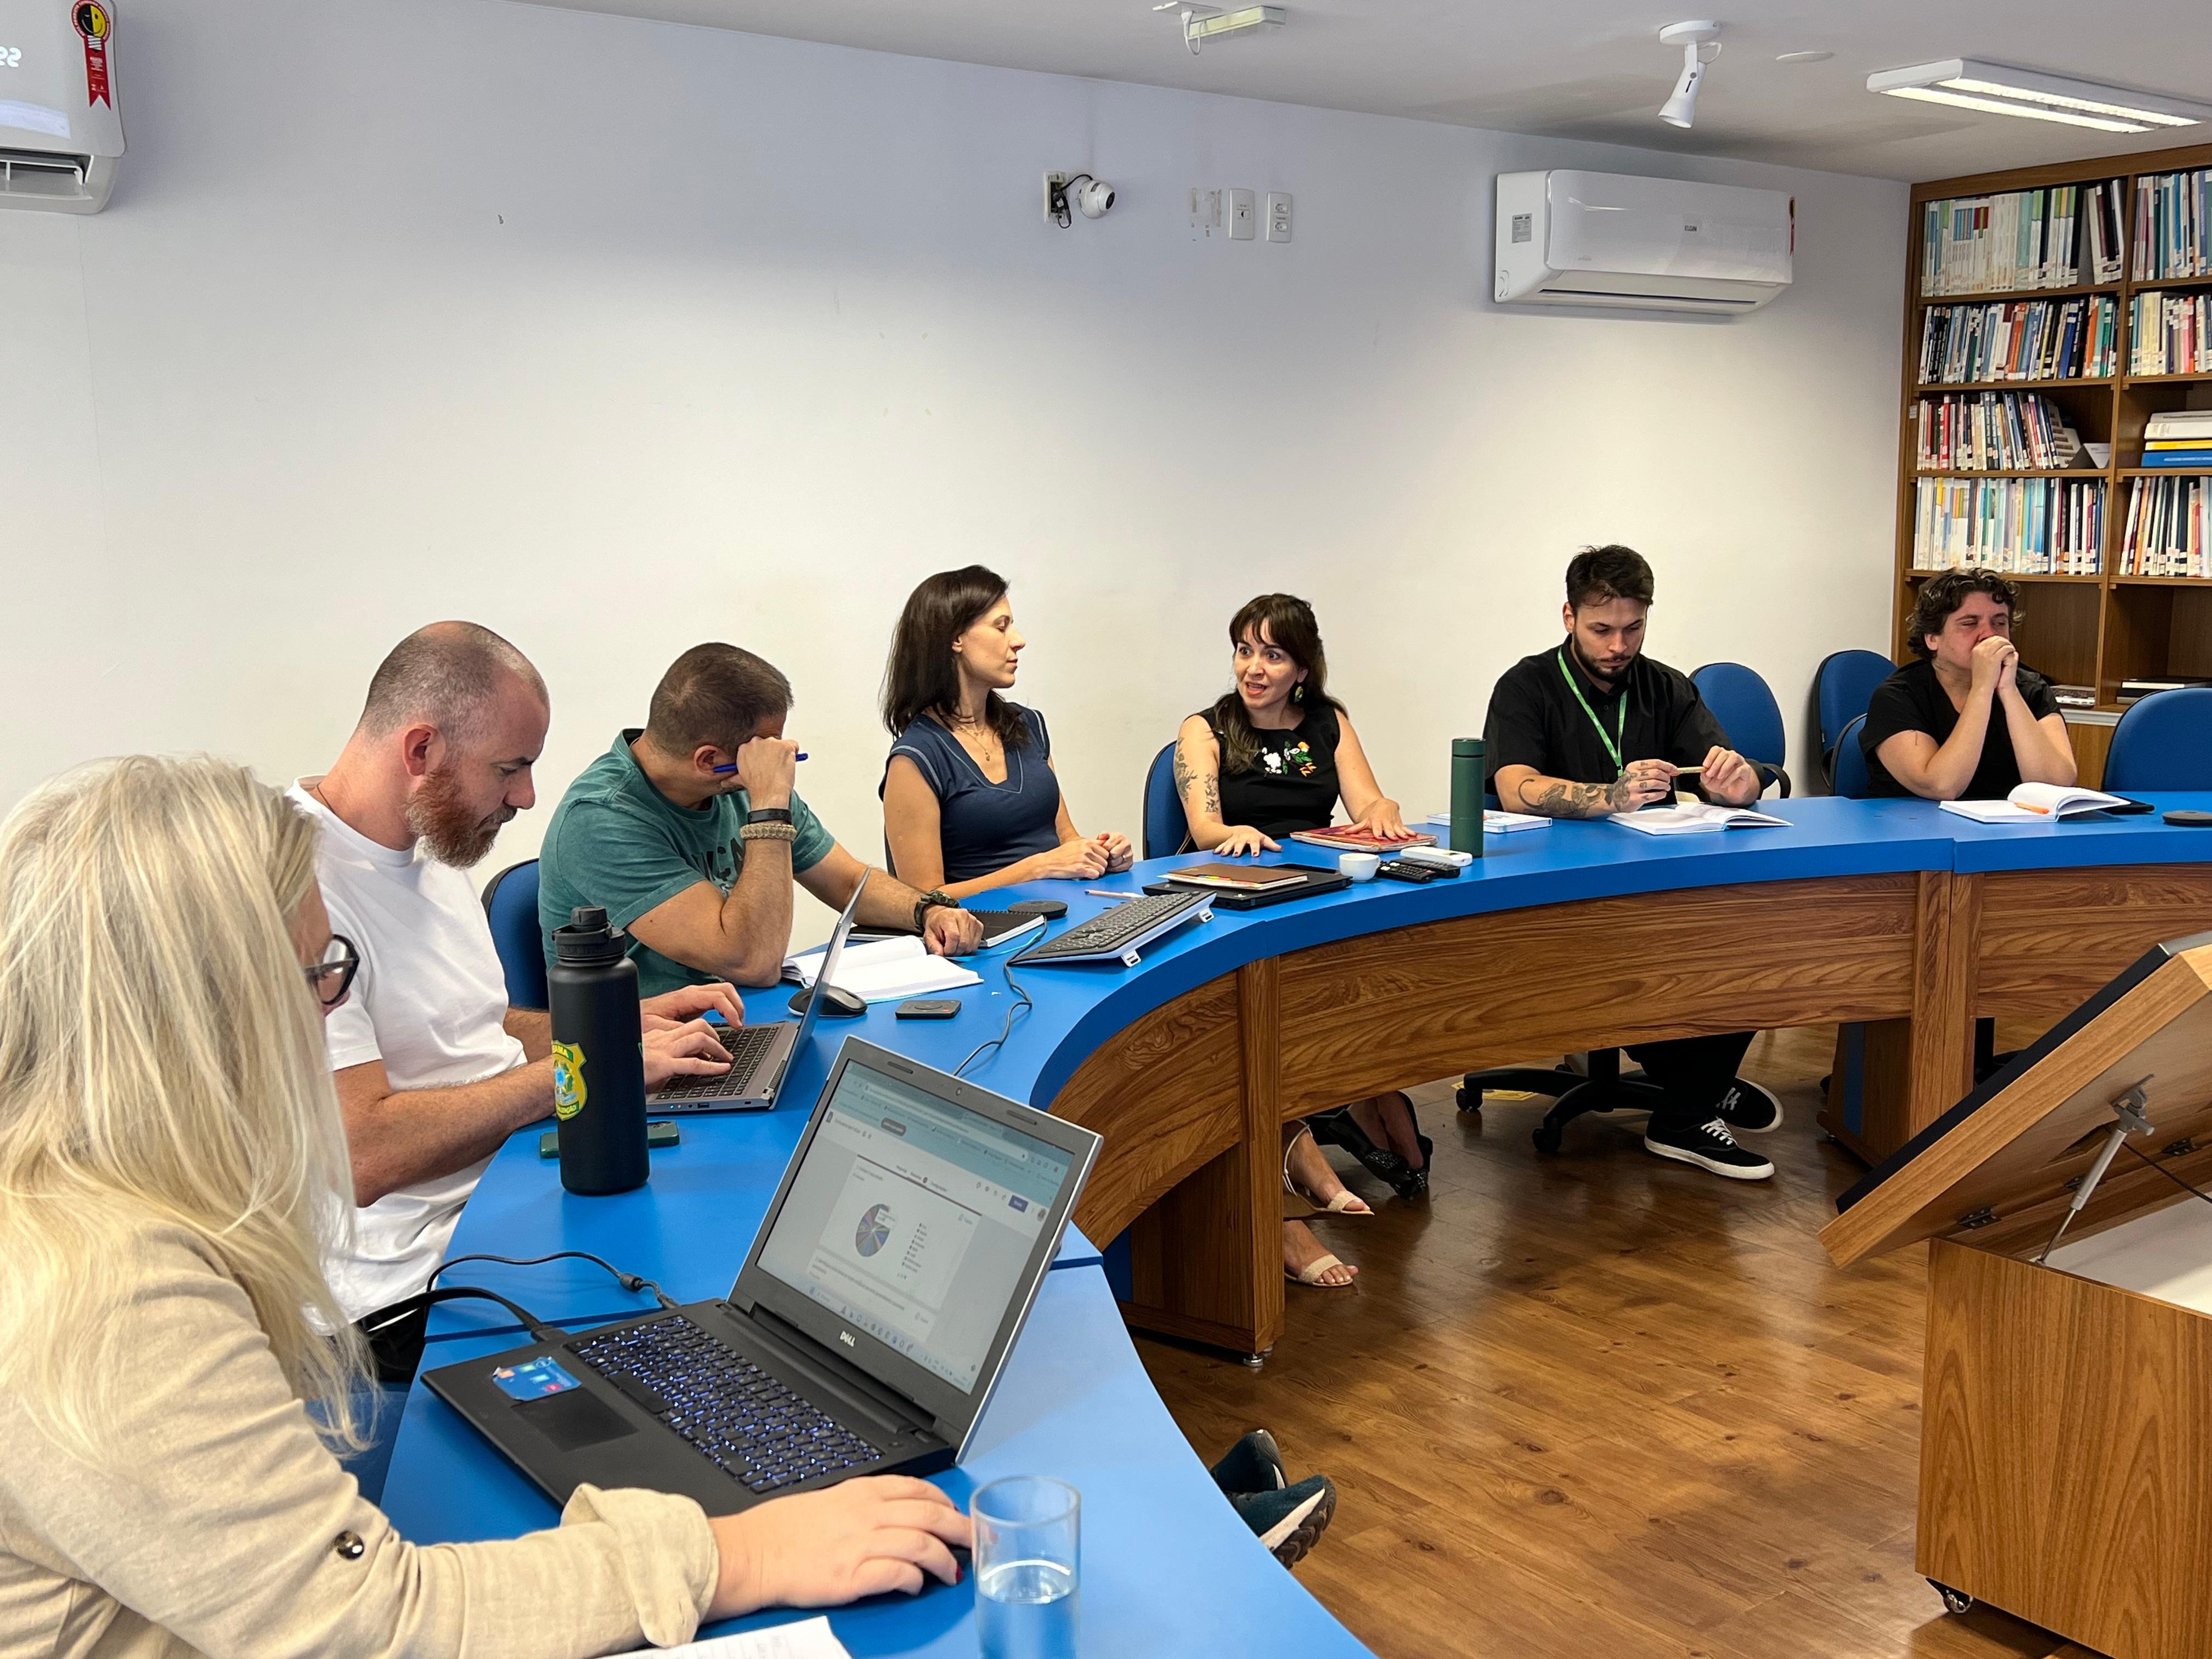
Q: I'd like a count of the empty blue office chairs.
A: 3